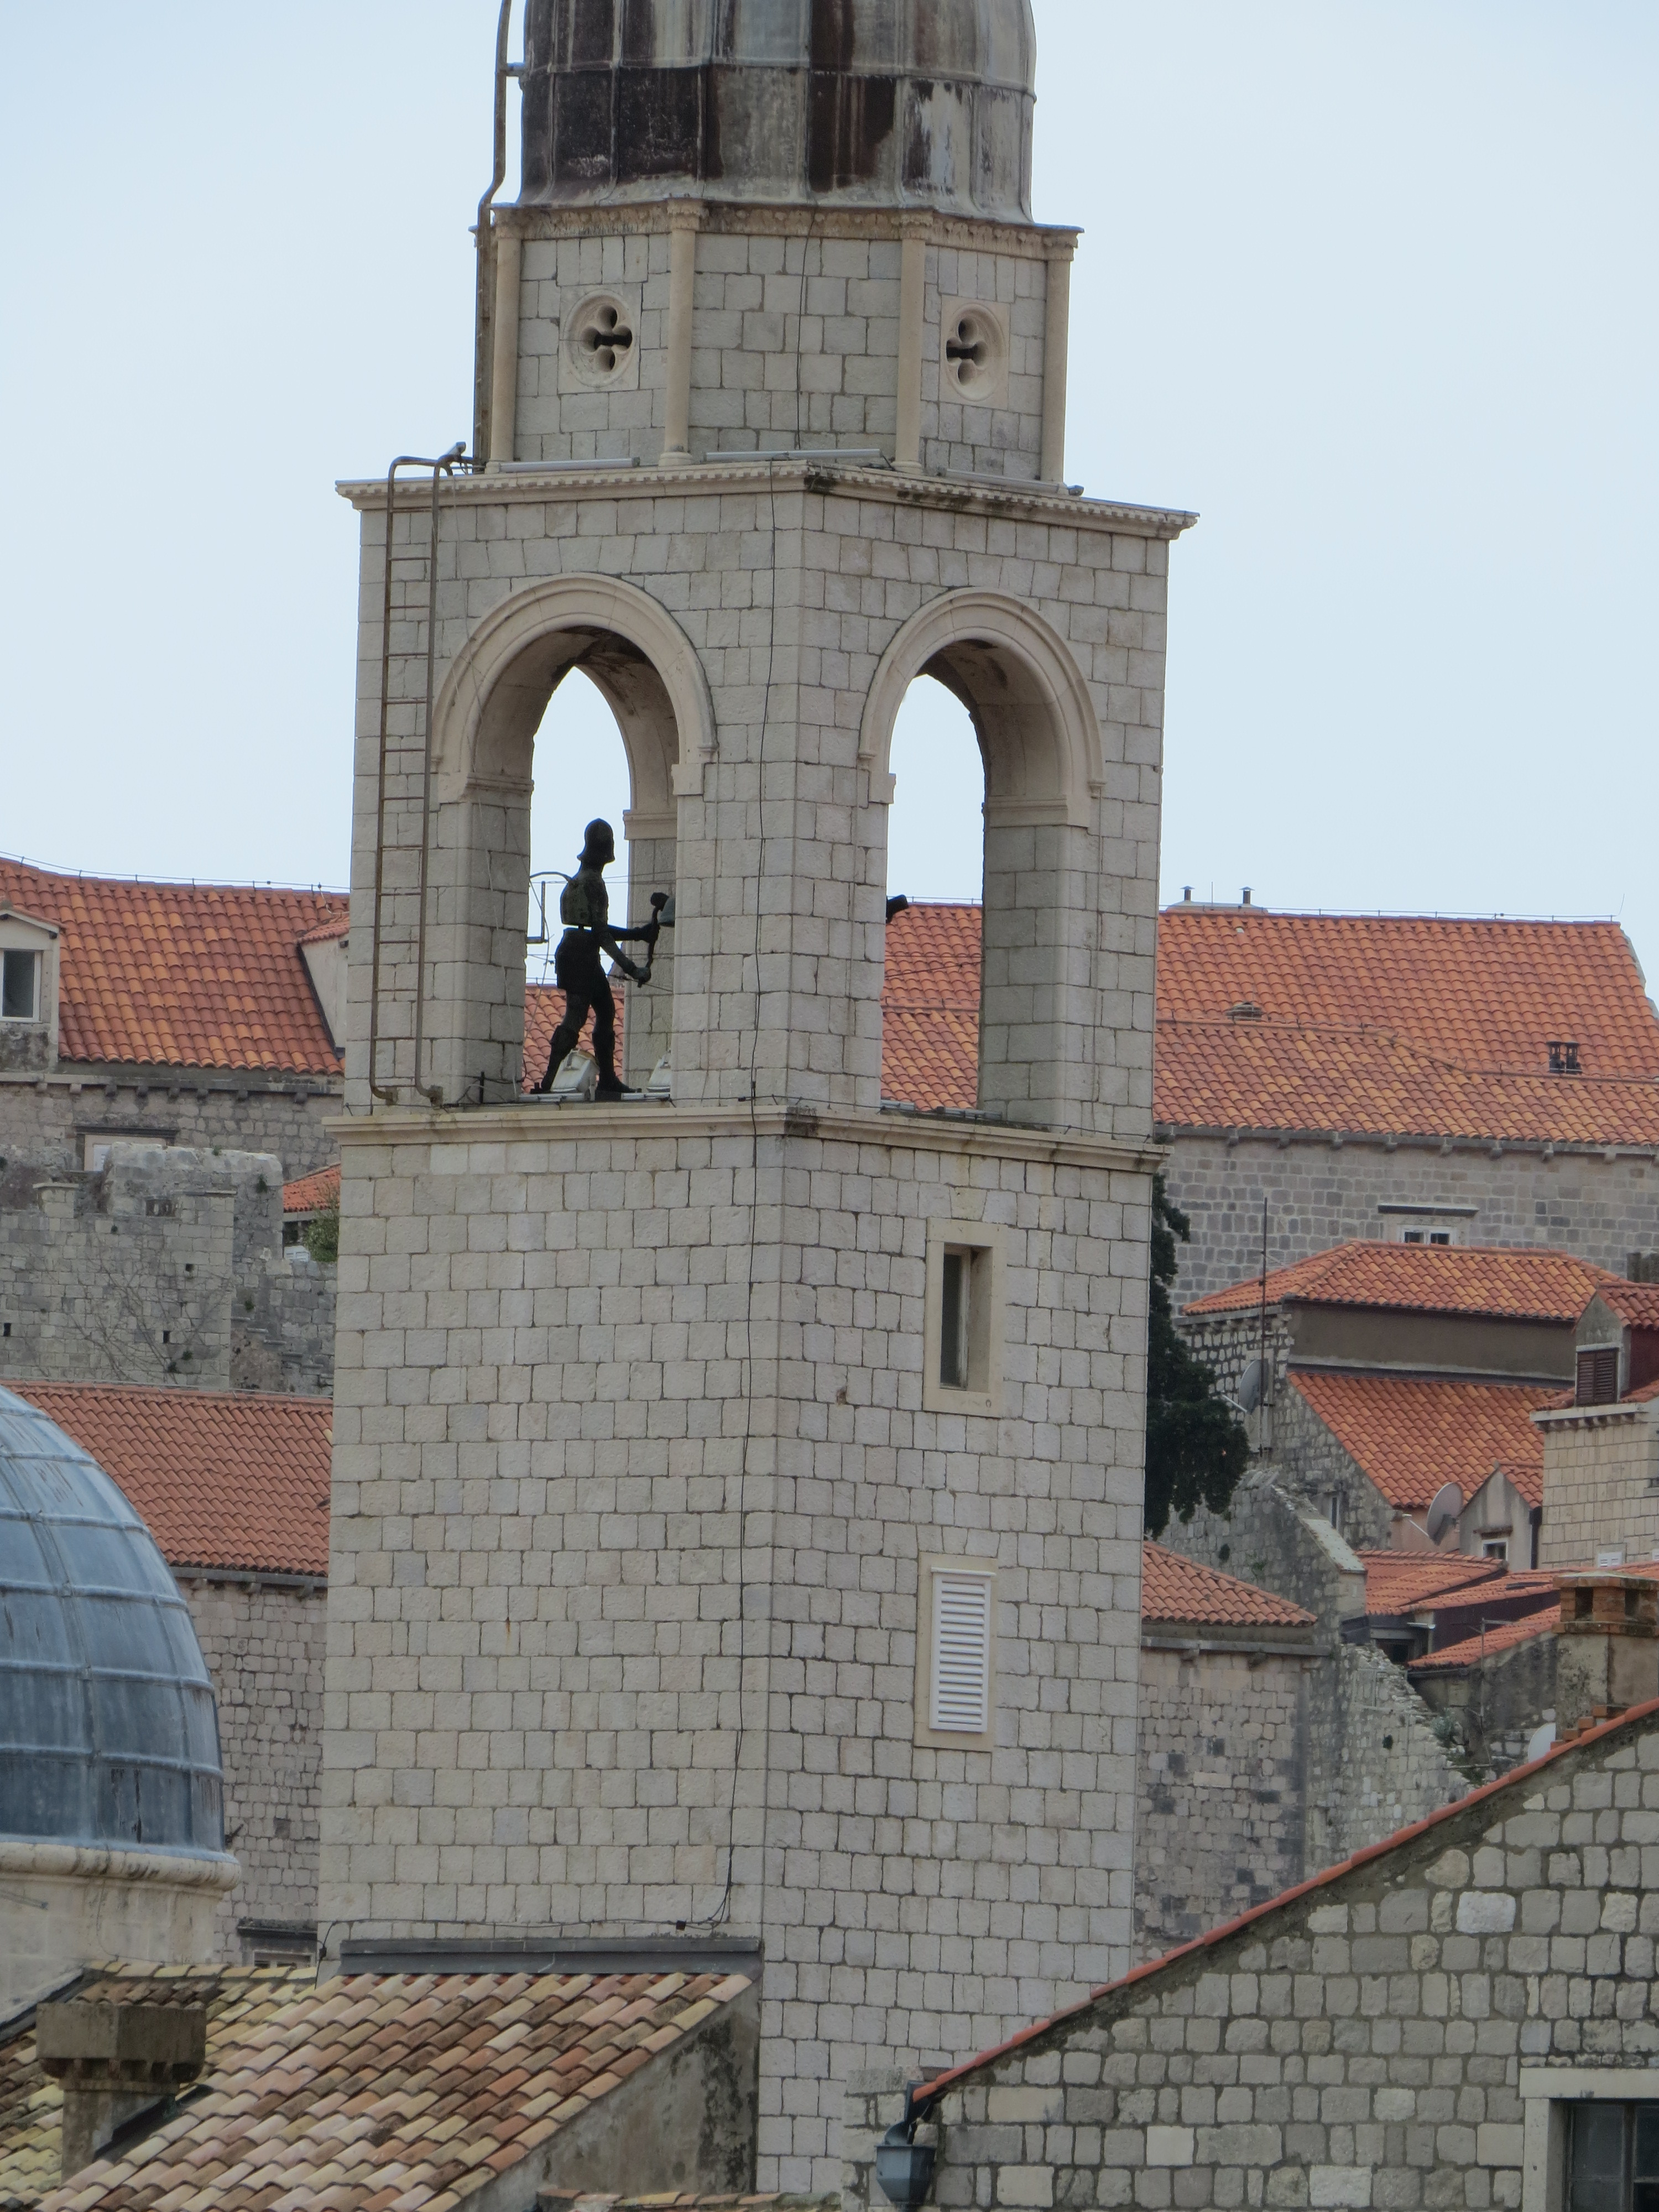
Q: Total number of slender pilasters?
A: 4